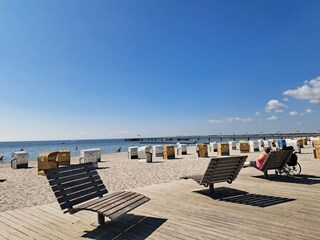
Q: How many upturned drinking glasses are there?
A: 0